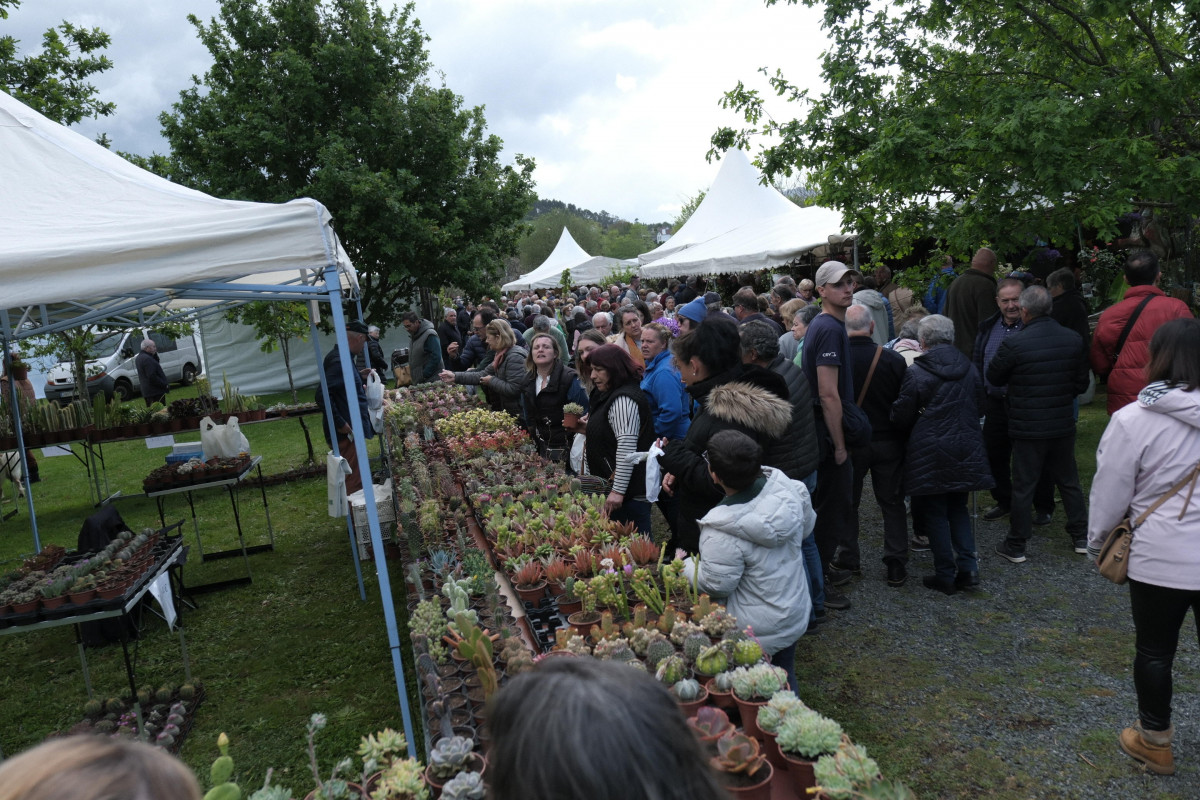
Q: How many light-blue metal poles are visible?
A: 4